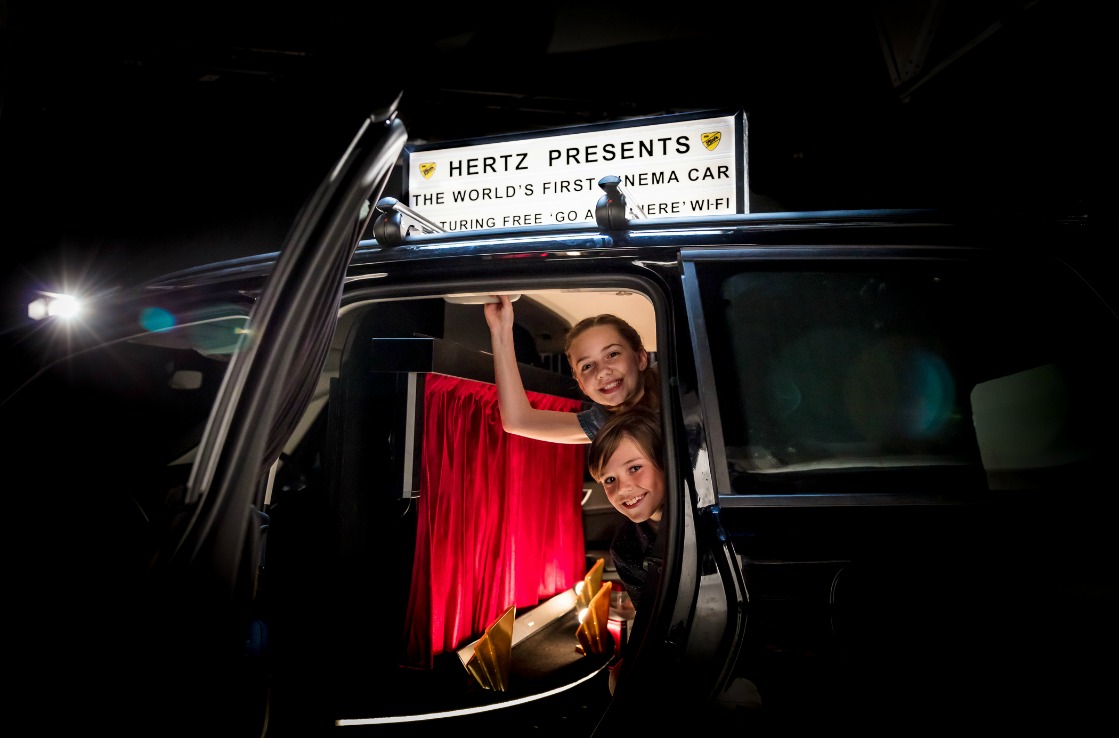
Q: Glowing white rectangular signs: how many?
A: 1